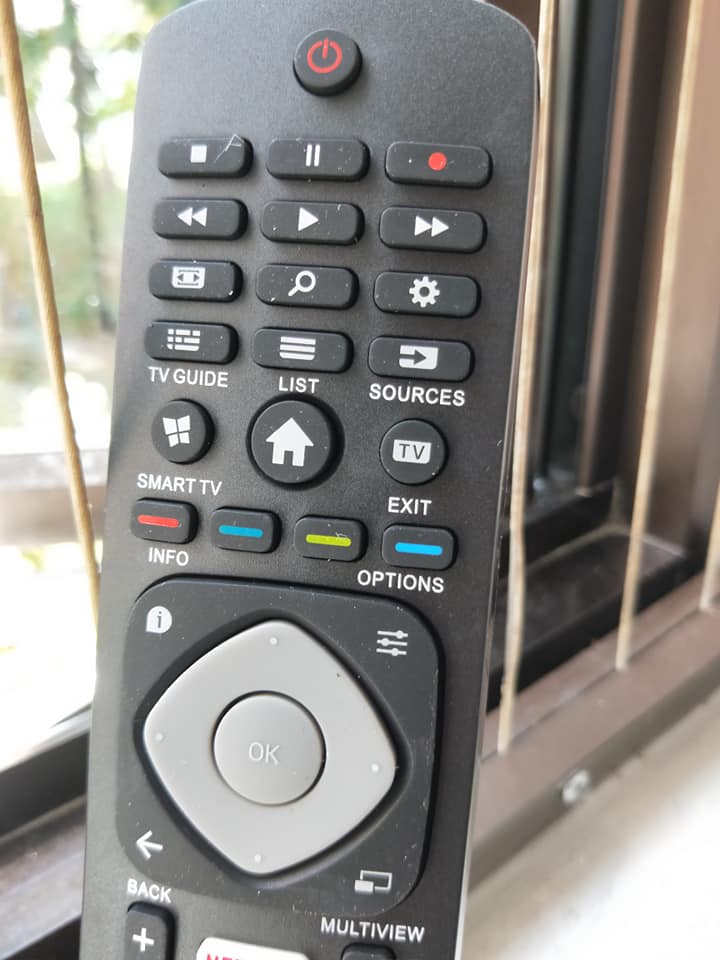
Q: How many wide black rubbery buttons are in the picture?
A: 12